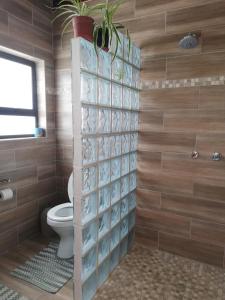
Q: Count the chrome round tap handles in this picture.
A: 2